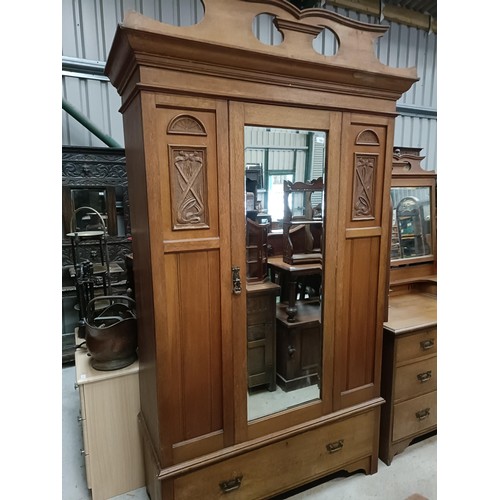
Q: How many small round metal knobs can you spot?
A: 3